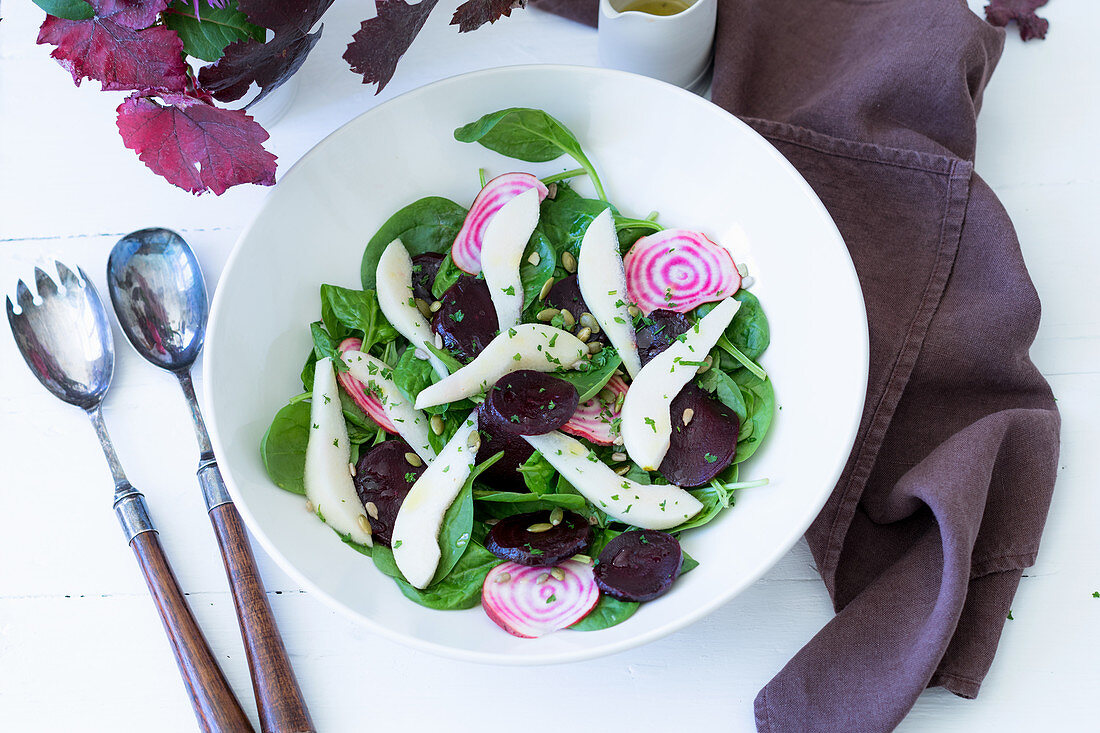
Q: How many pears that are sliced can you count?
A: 9